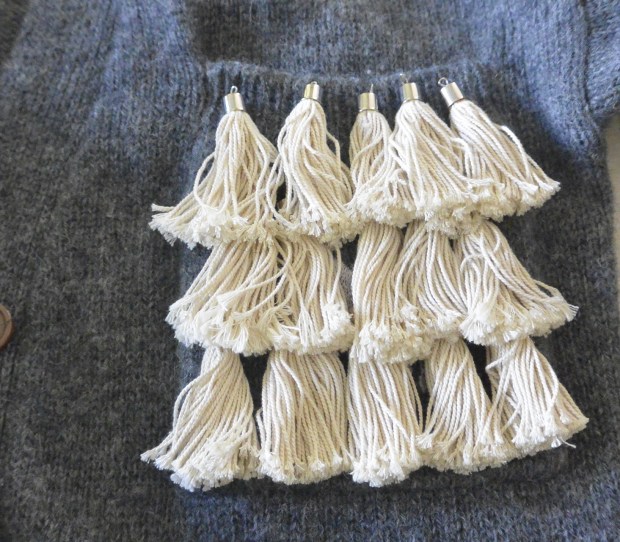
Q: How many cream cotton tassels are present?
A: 15